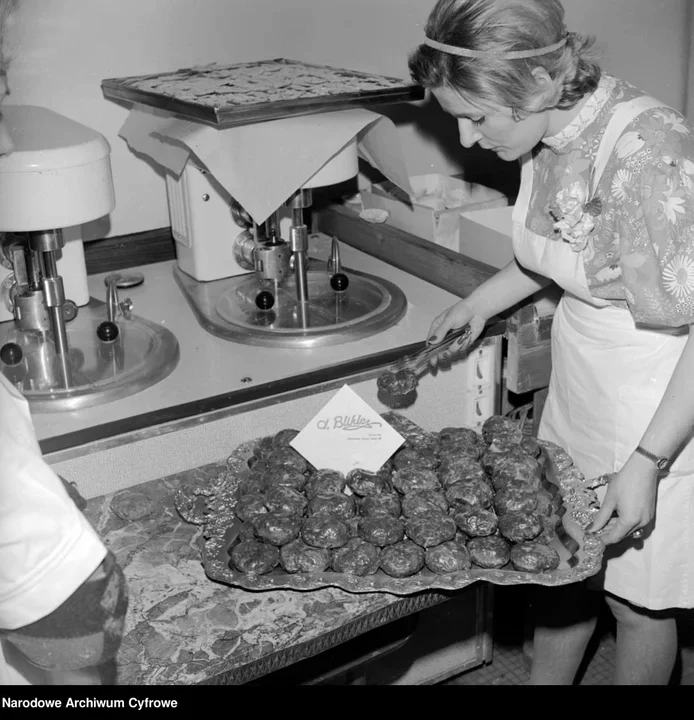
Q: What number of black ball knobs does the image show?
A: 4